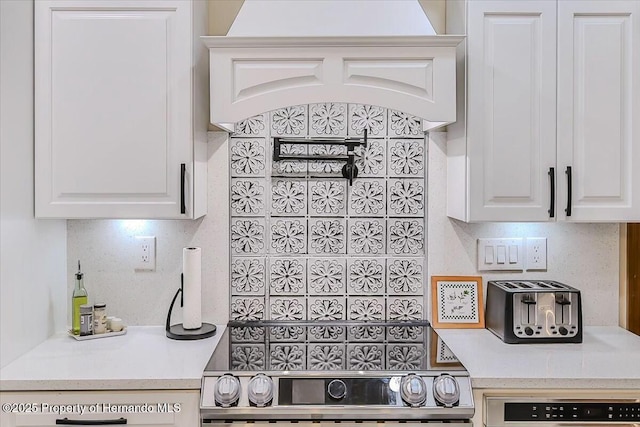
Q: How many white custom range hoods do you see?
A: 1